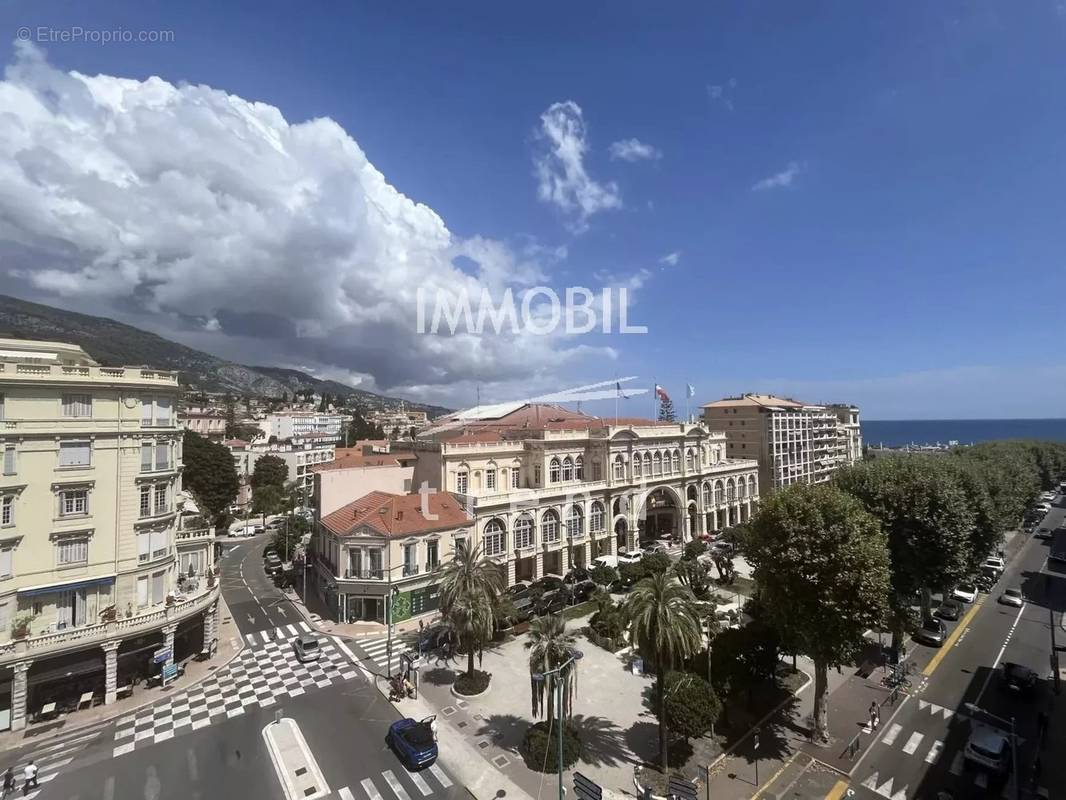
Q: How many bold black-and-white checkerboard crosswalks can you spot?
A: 1